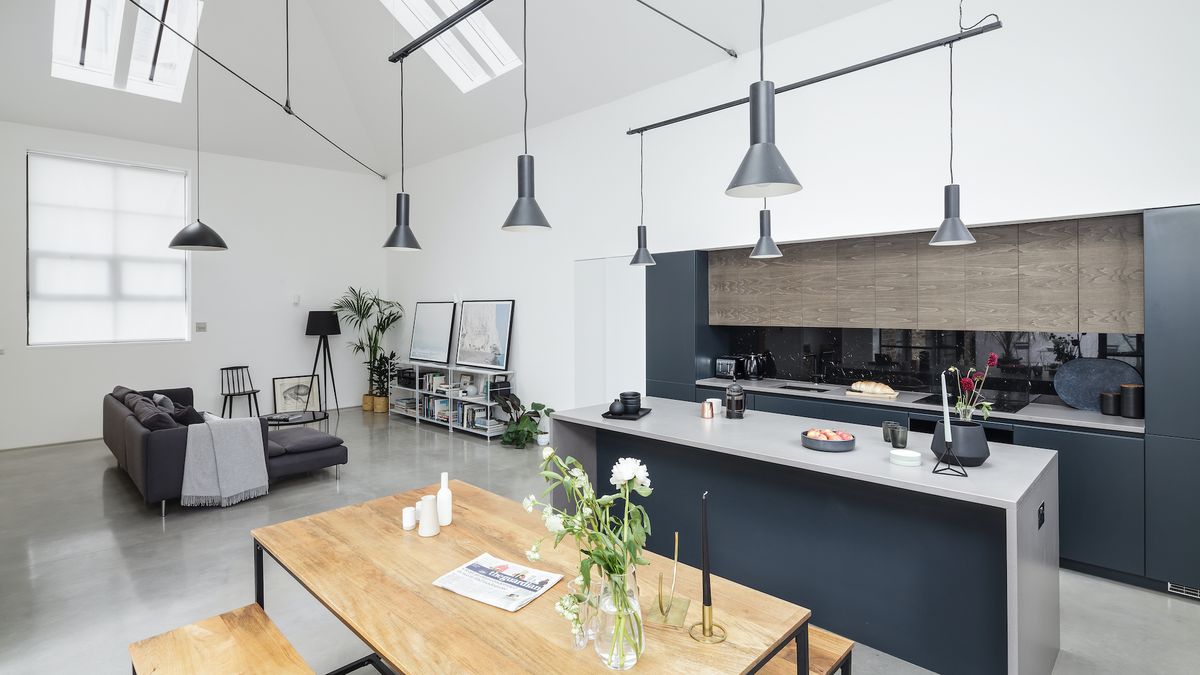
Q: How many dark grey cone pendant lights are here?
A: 6